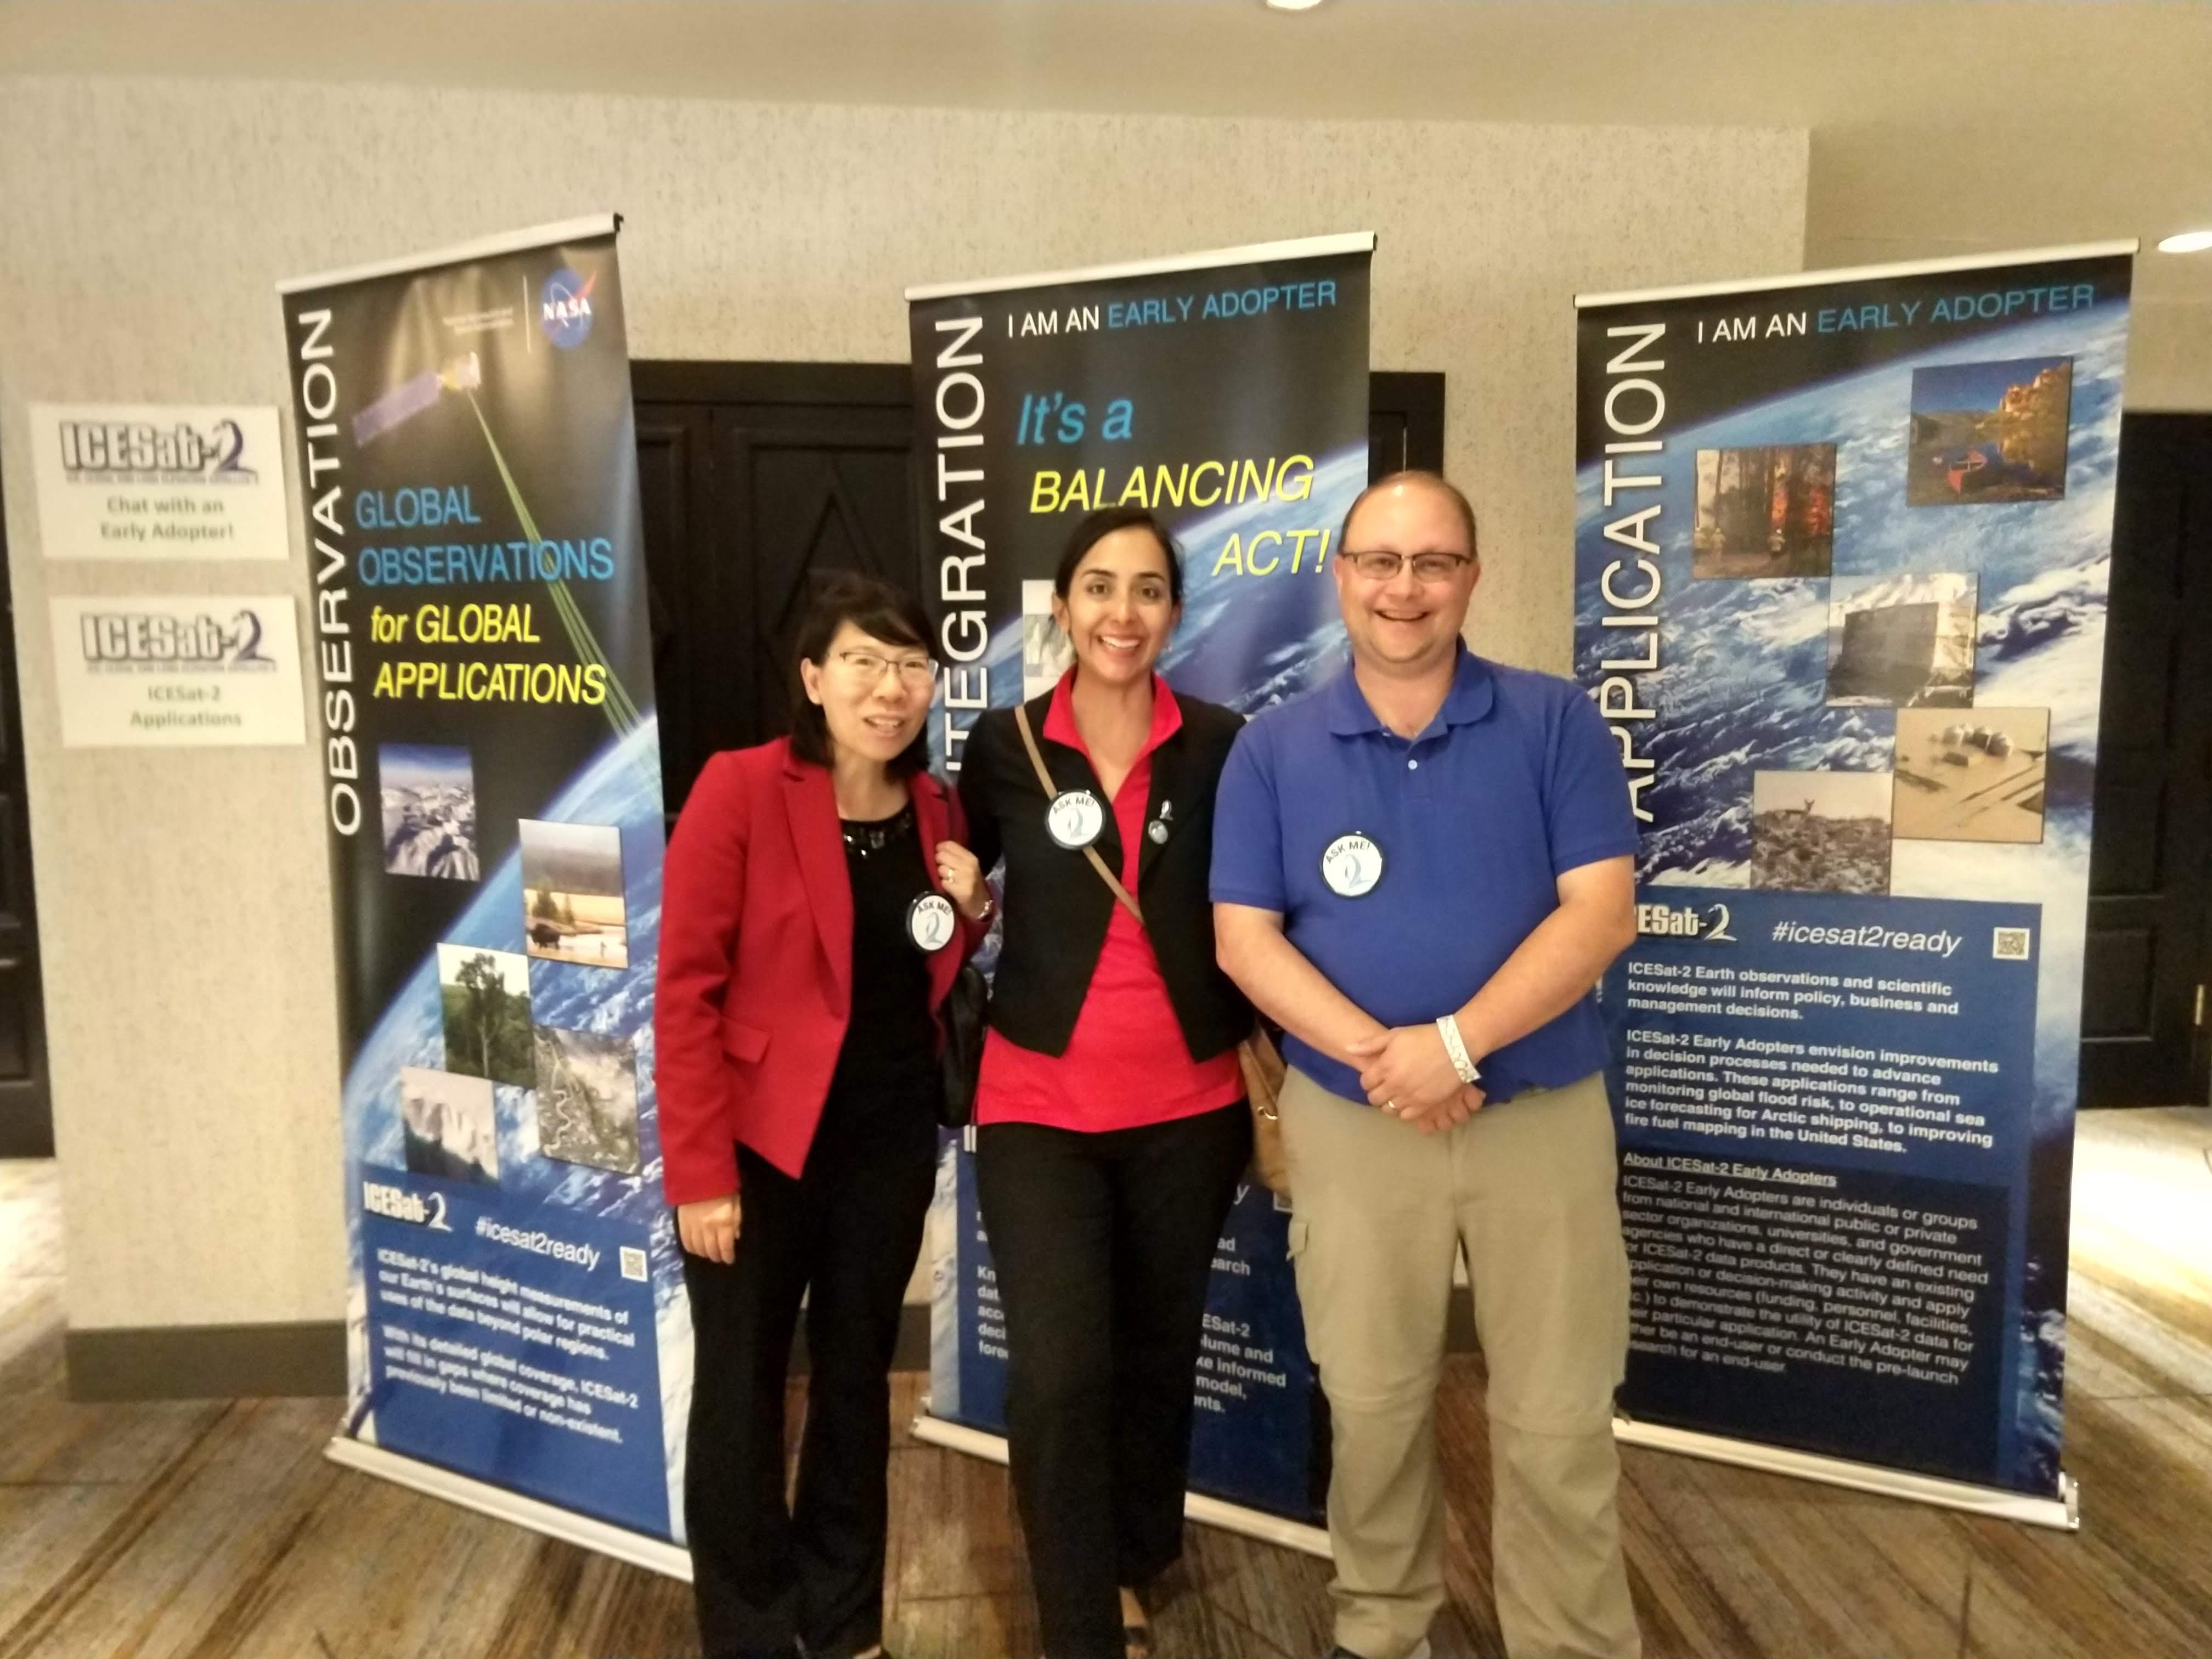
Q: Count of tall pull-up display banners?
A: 3